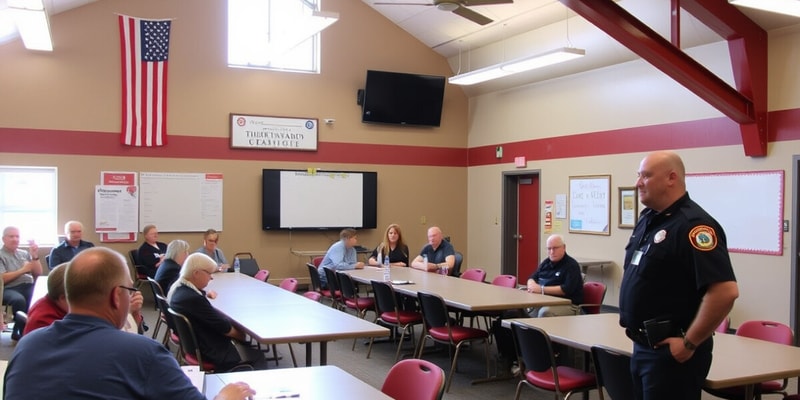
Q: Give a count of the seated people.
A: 12